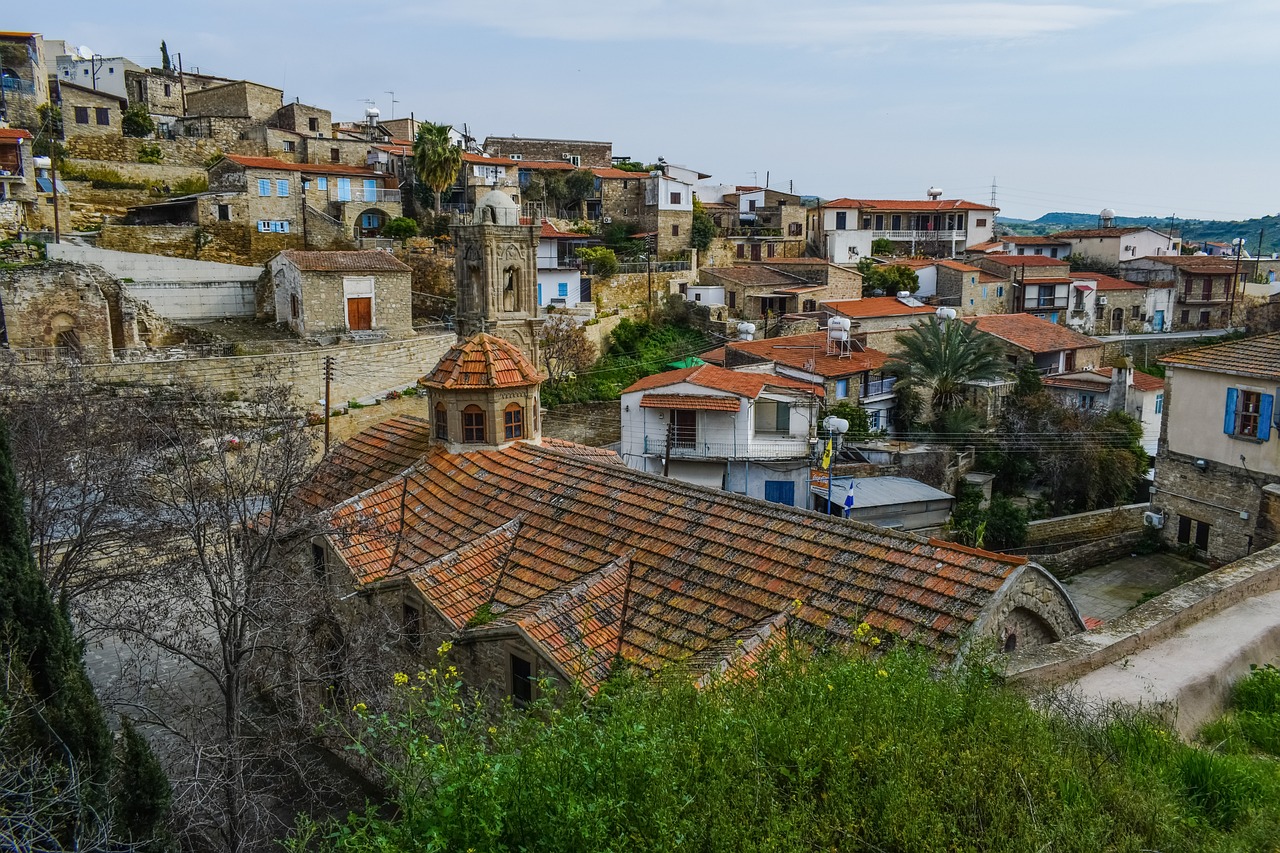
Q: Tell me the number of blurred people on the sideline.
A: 0